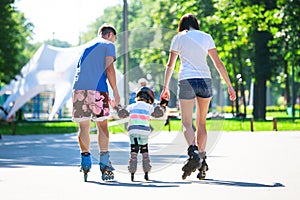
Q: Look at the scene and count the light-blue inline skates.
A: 2